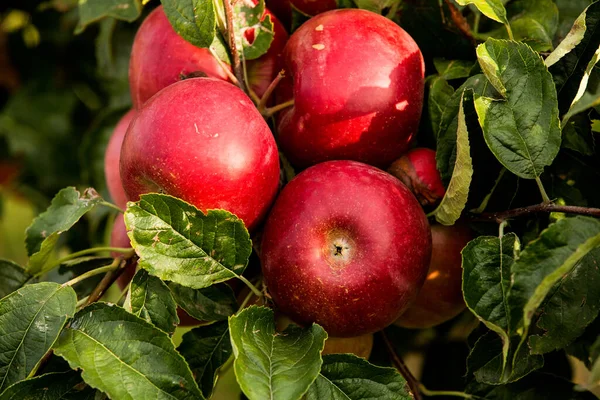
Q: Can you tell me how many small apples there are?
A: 1